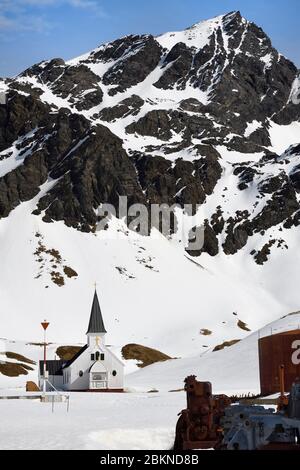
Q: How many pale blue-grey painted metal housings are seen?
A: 1